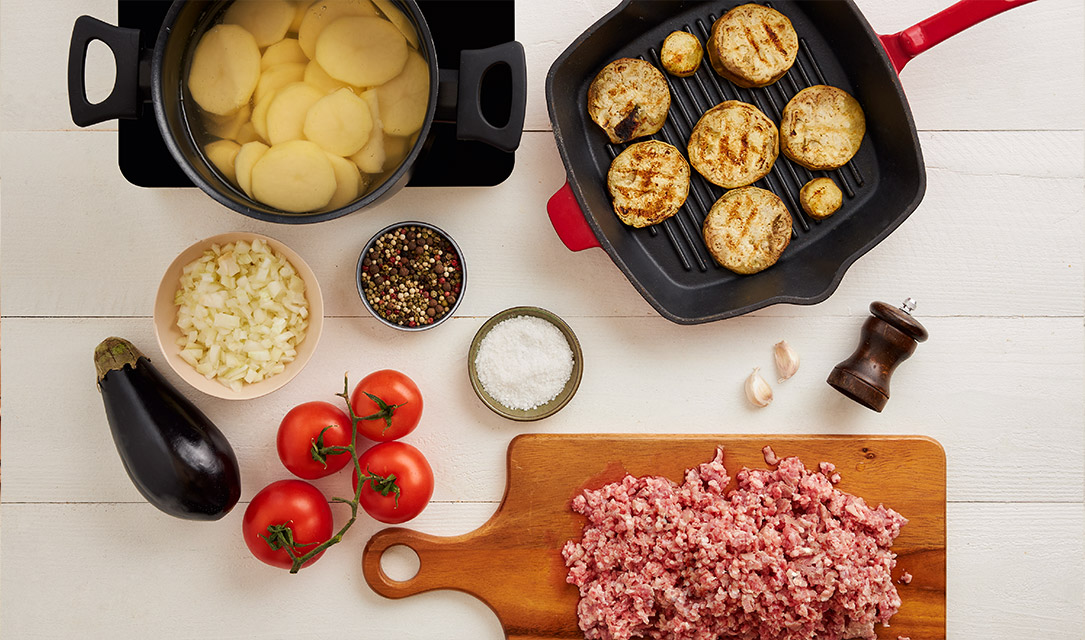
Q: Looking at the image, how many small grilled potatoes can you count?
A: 2